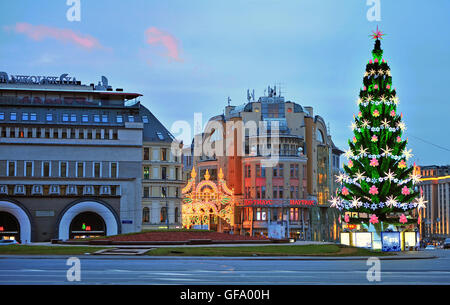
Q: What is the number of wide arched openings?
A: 2